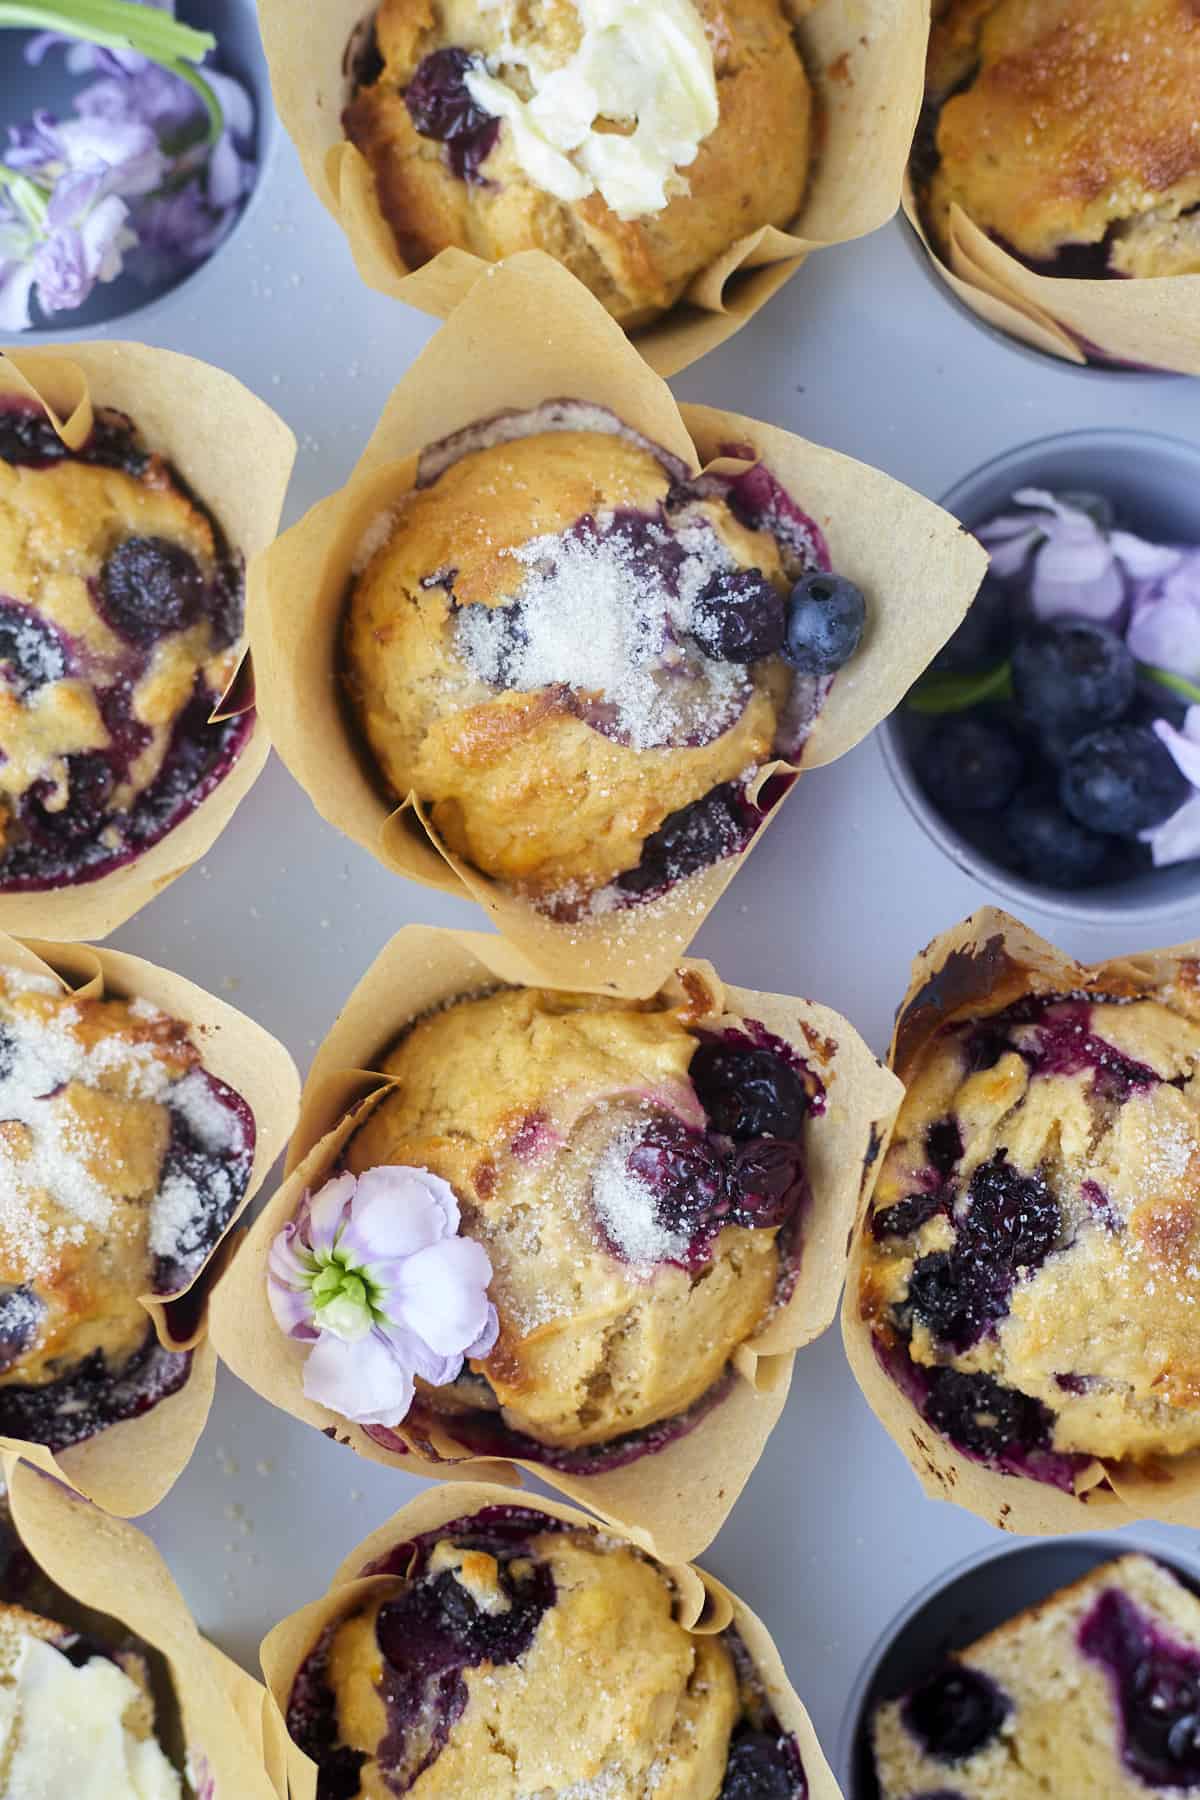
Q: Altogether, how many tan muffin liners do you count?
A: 9